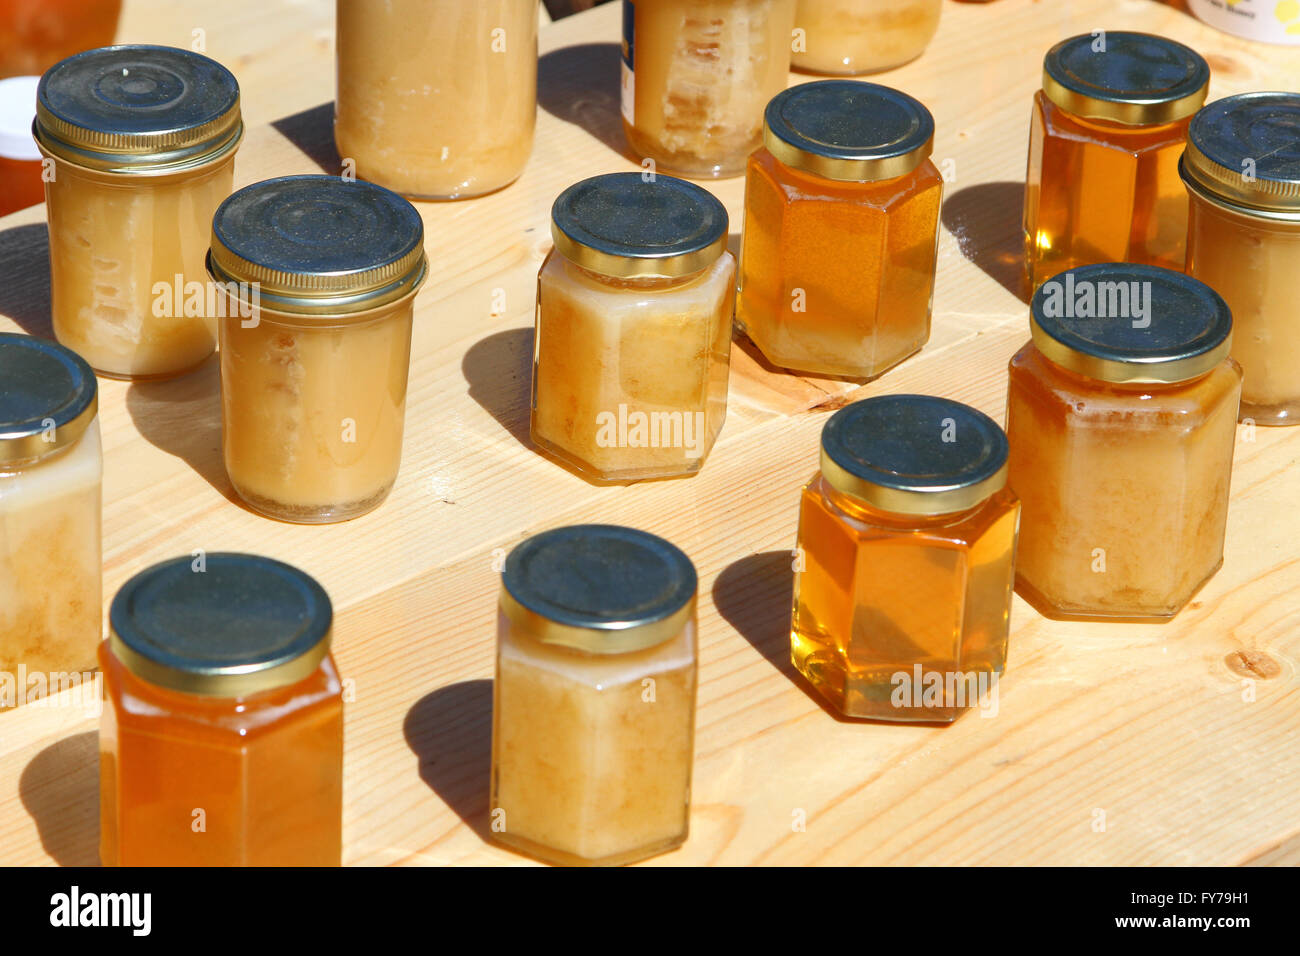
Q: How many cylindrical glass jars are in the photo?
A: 6